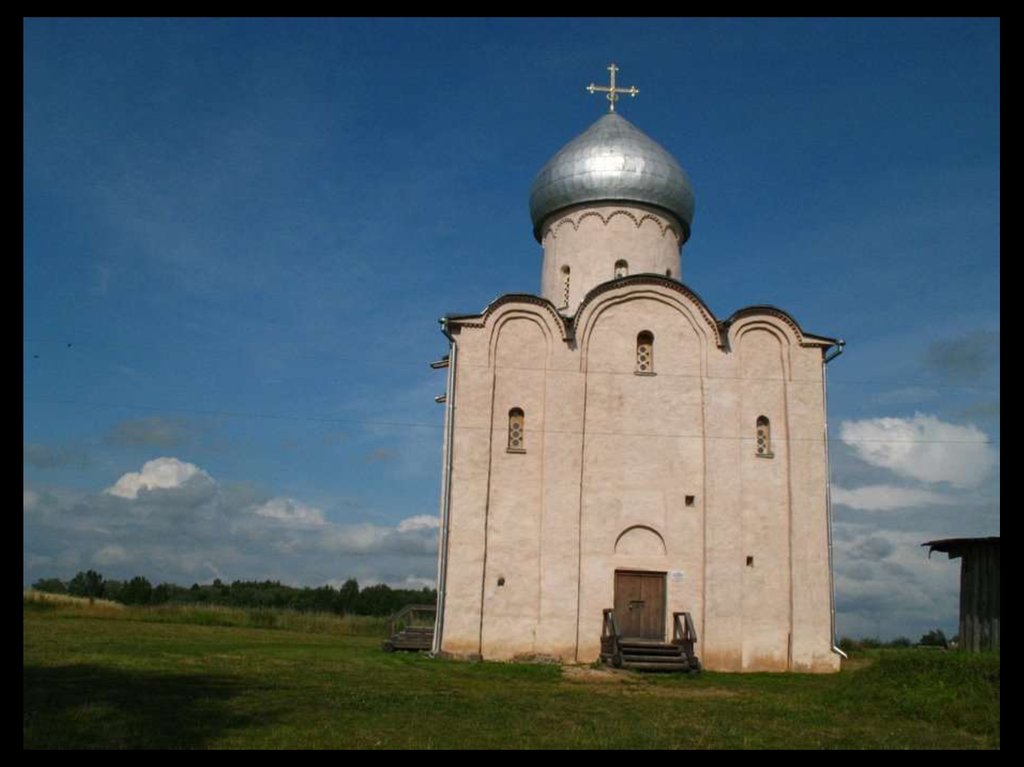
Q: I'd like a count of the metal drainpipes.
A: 2